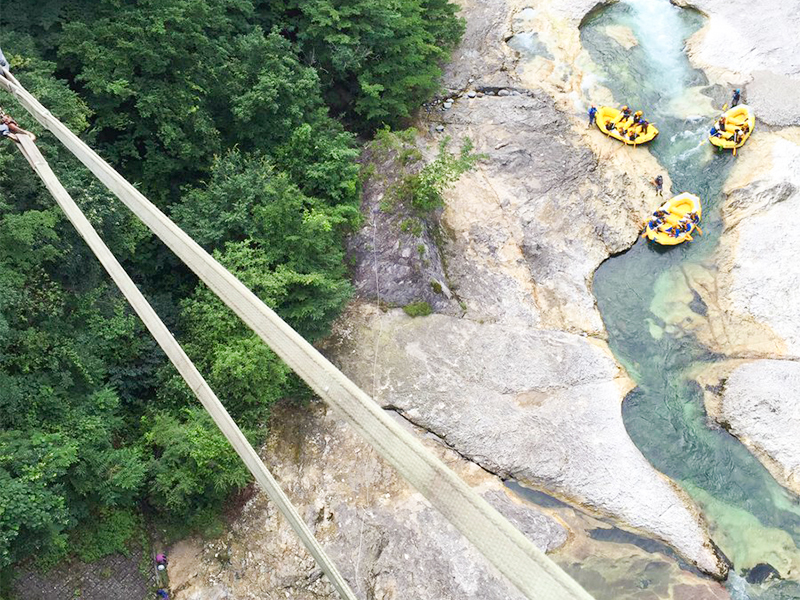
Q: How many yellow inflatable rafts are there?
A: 3